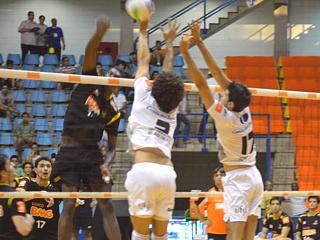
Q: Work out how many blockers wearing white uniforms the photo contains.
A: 2